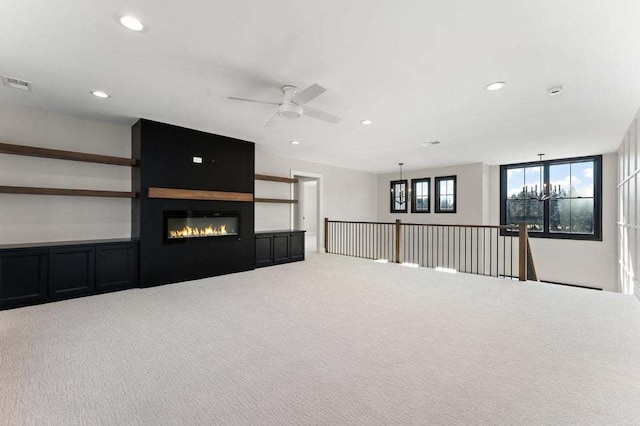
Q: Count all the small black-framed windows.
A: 3